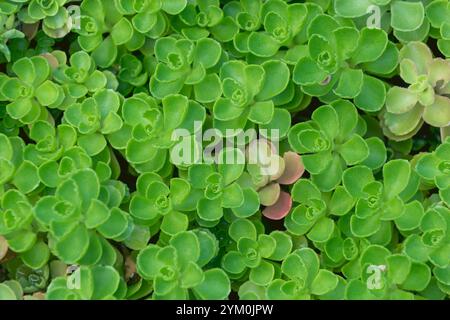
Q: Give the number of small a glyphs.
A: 4